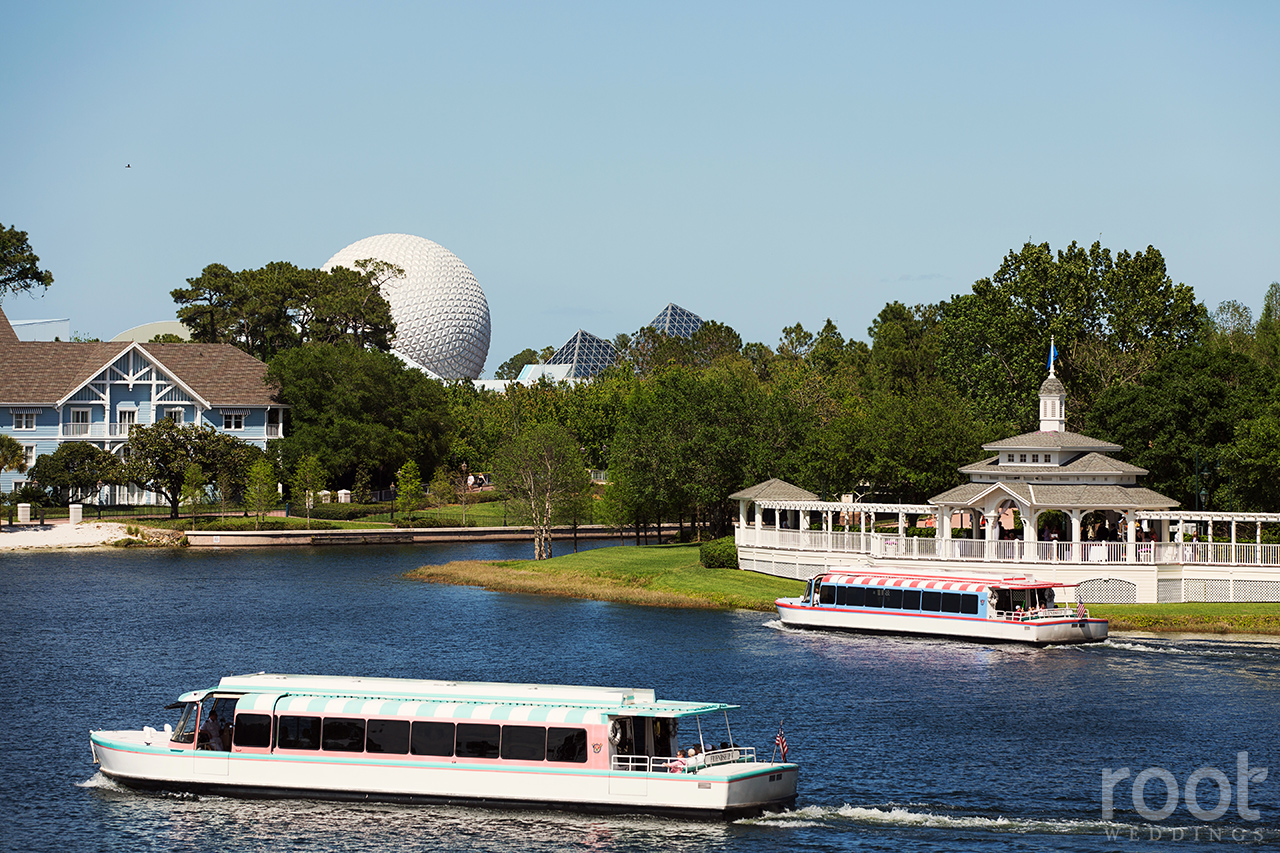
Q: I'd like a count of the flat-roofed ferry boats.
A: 2